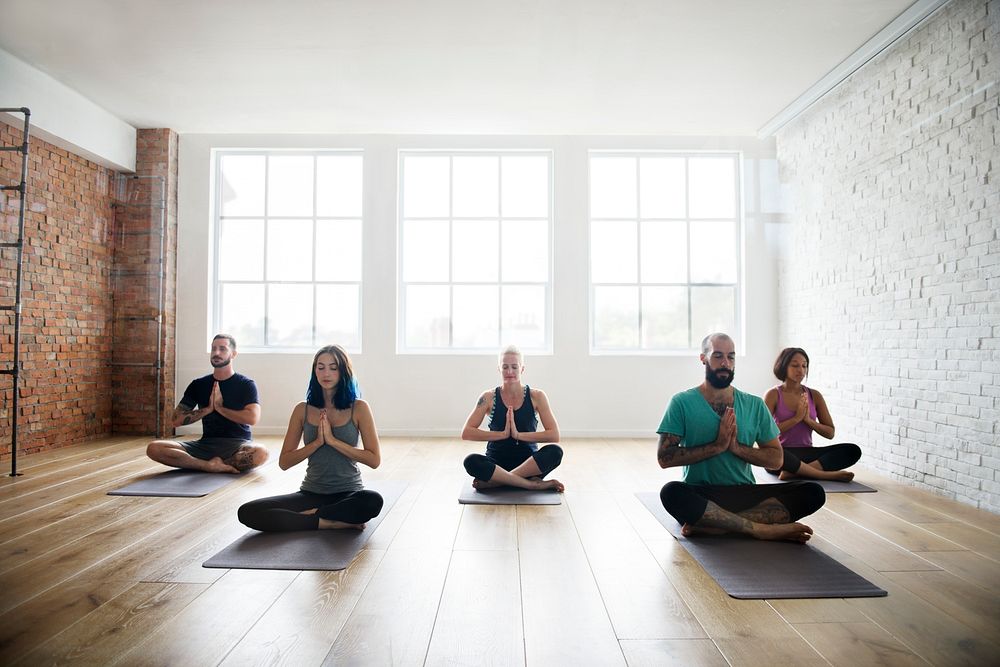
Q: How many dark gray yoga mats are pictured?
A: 5